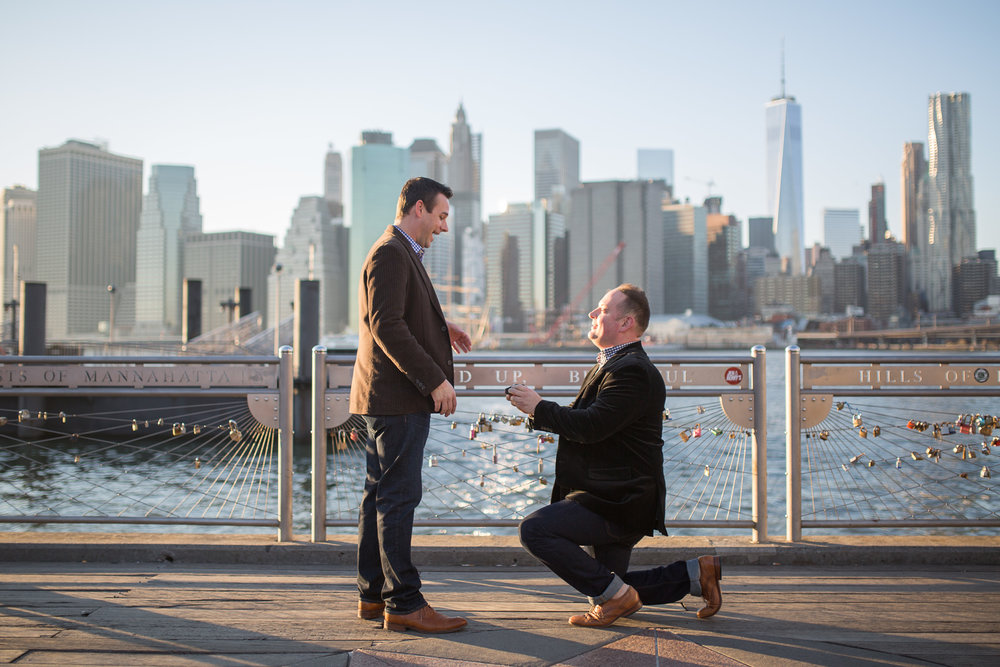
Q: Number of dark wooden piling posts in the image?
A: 4